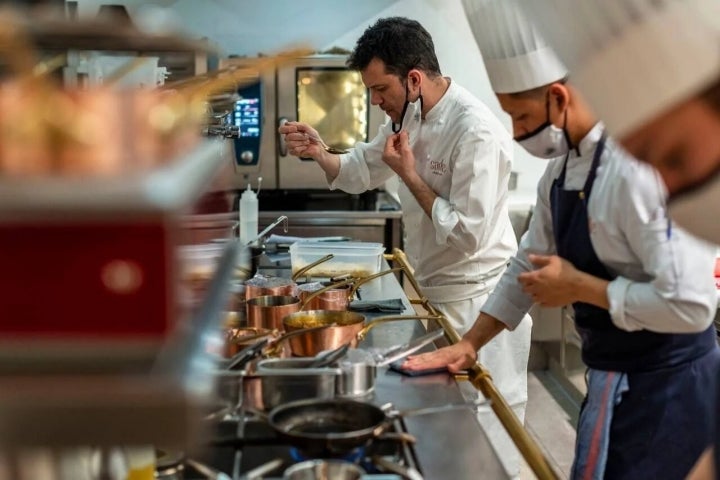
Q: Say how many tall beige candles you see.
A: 0